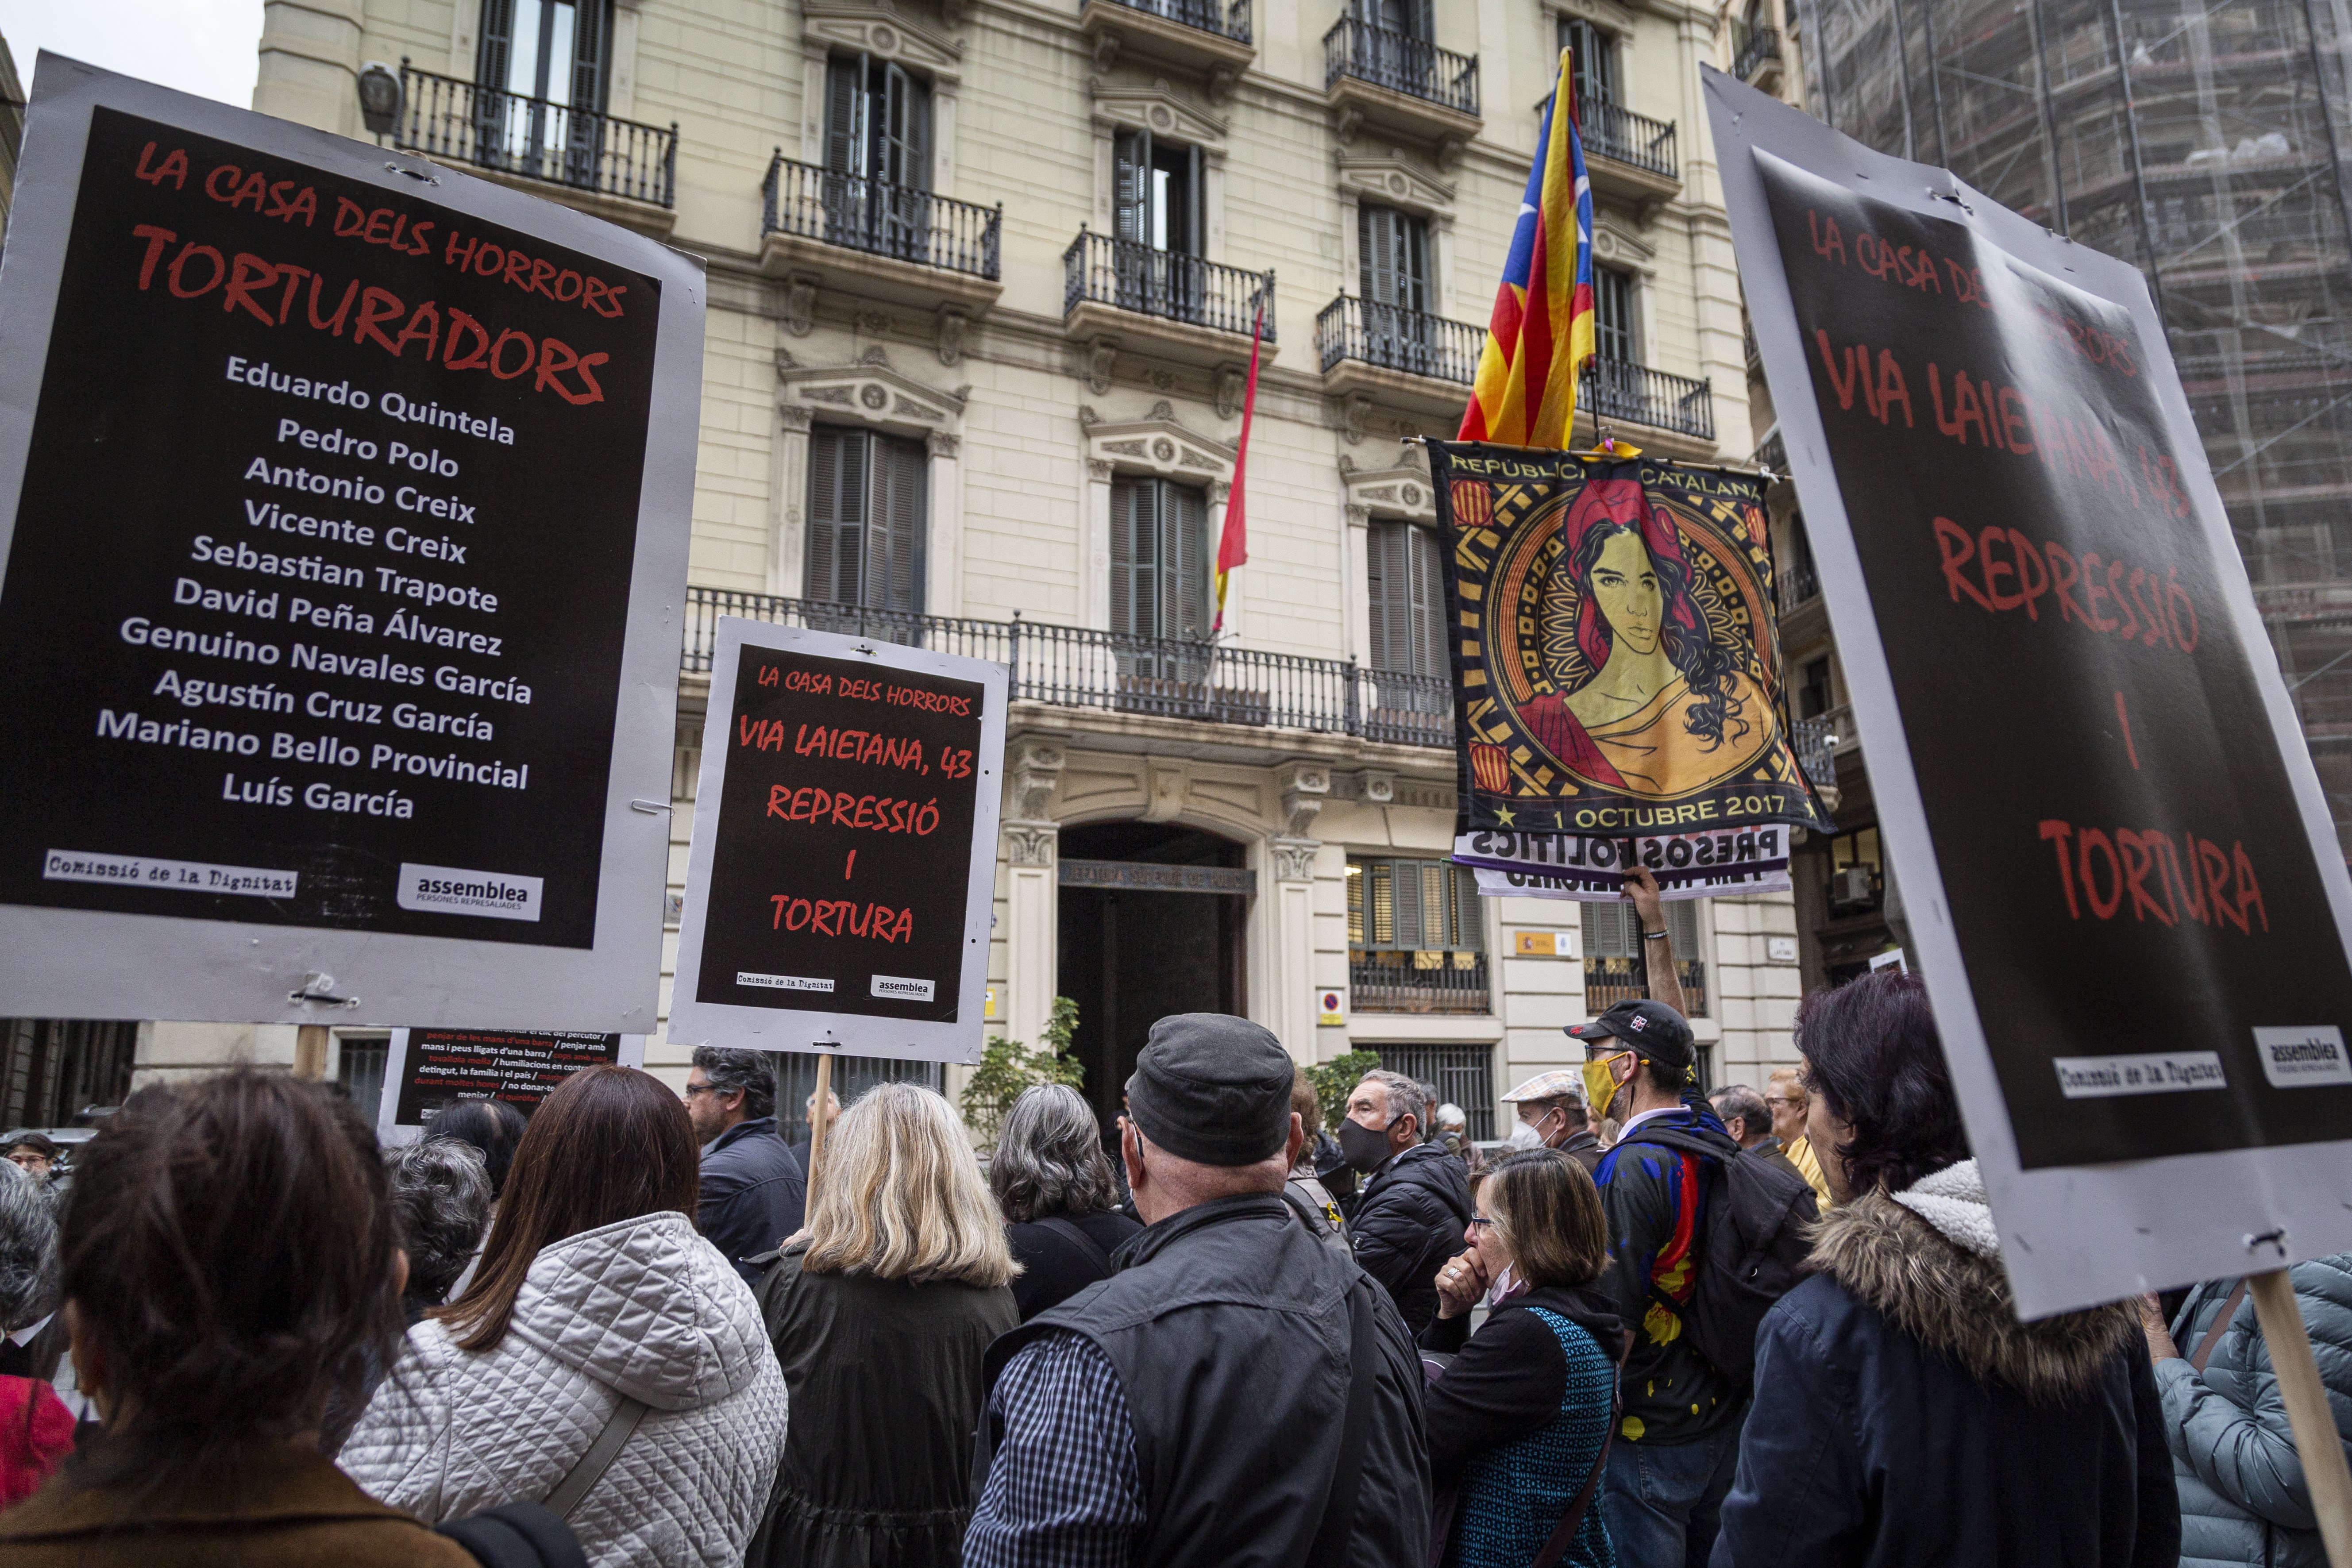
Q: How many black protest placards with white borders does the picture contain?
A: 4